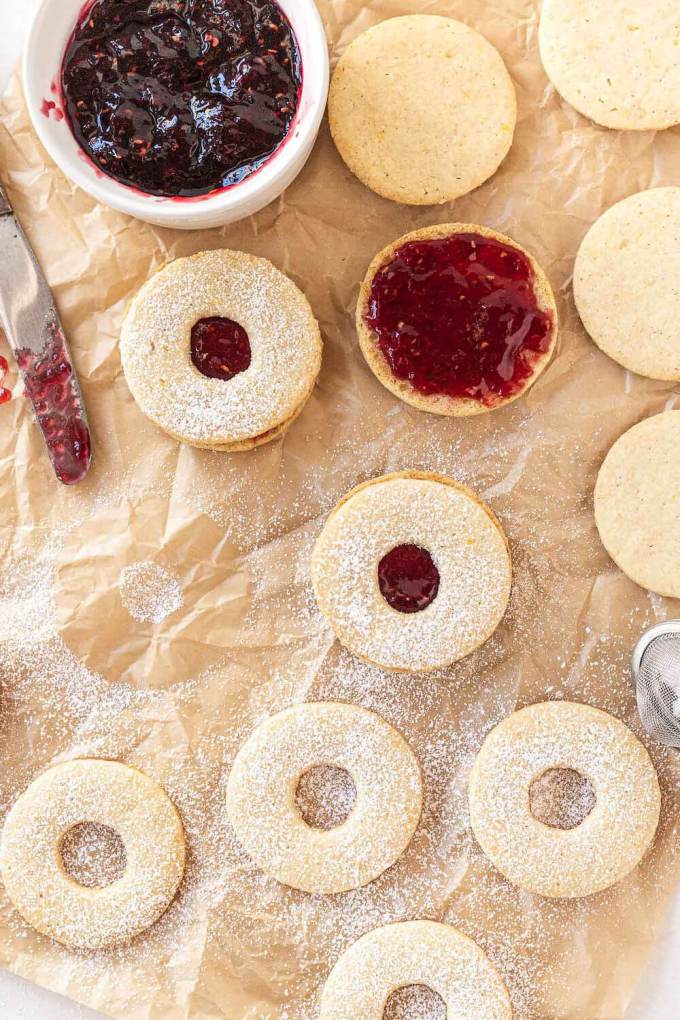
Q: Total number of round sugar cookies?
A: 11